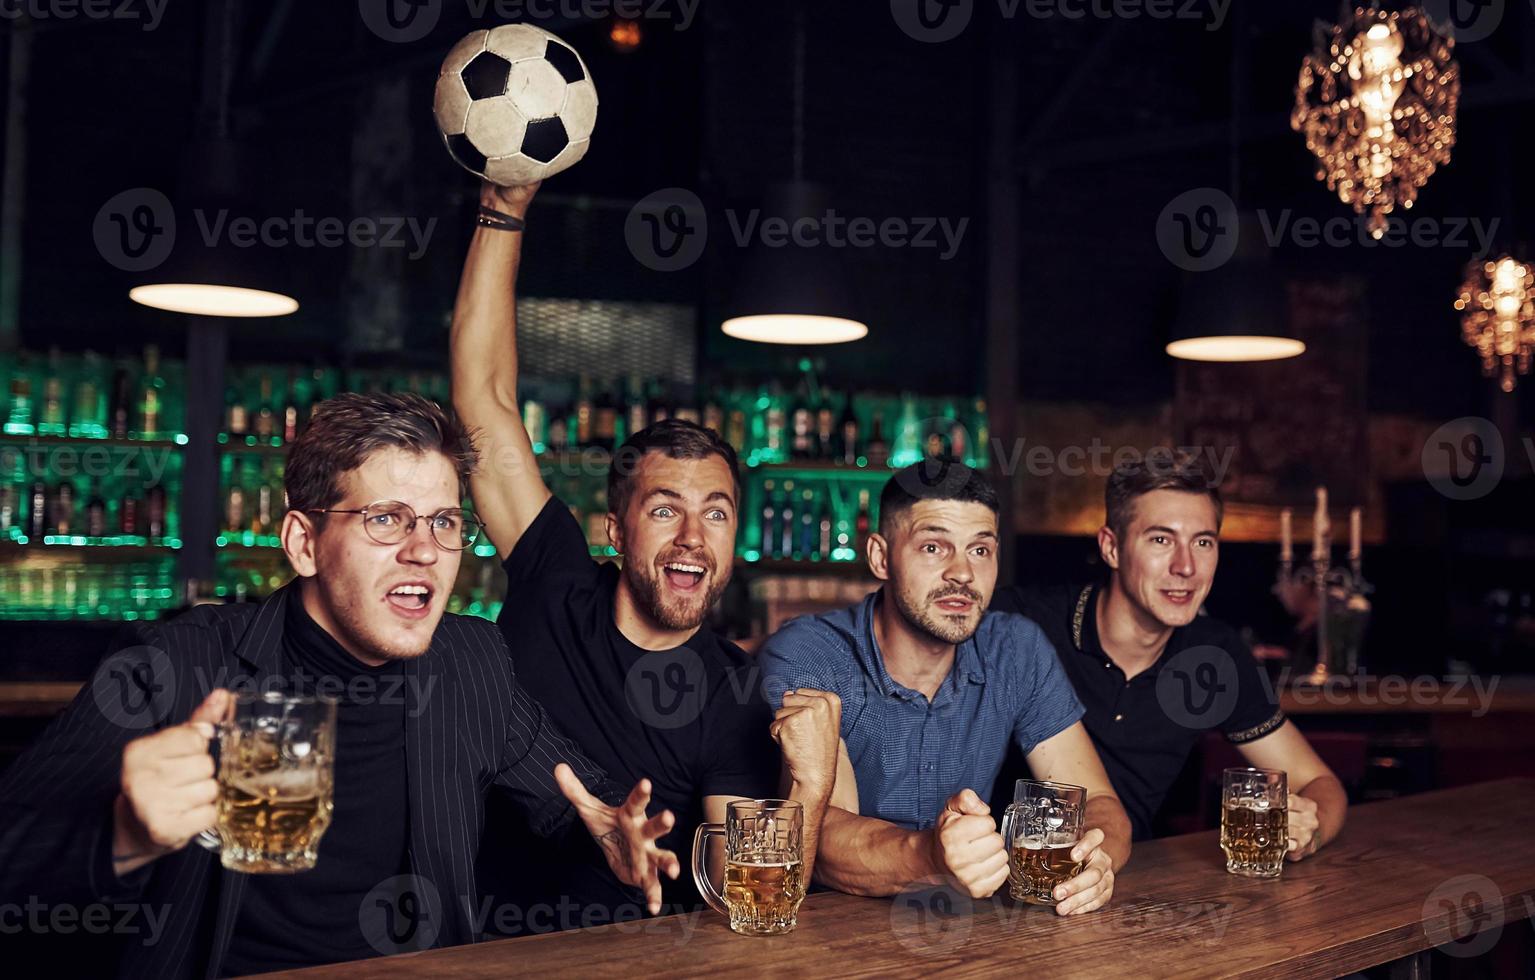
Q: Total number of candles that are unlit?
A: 3